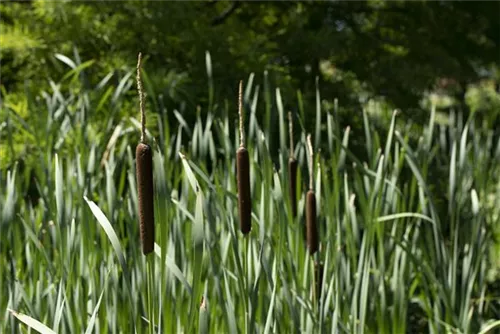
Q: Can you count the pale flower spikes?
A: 4